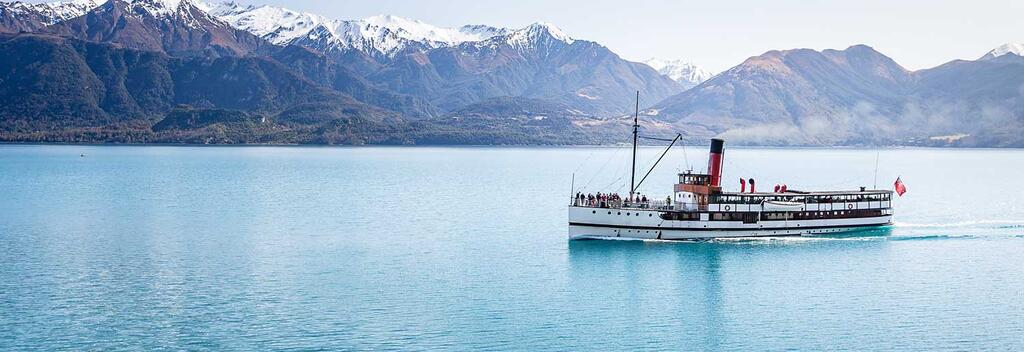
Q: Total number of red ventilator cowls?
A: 4